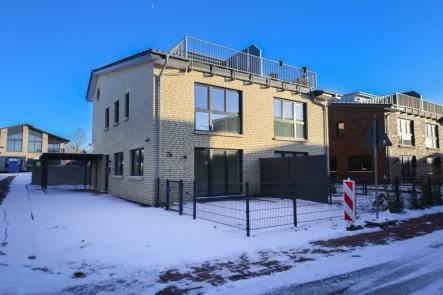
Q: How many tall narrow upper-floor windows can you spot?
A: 3